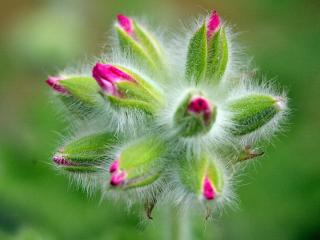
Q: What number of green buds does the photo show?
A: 9